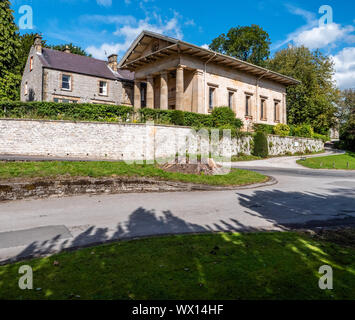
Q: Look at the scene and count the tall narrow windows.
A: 5